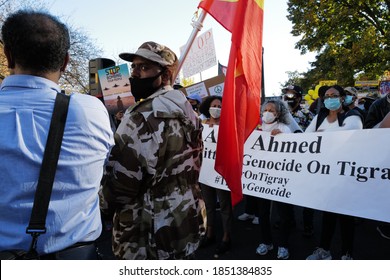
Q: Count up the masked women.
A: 3